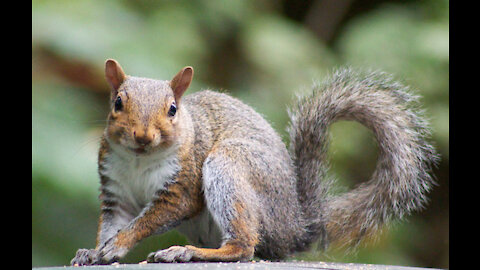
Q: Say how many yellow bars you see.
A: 0